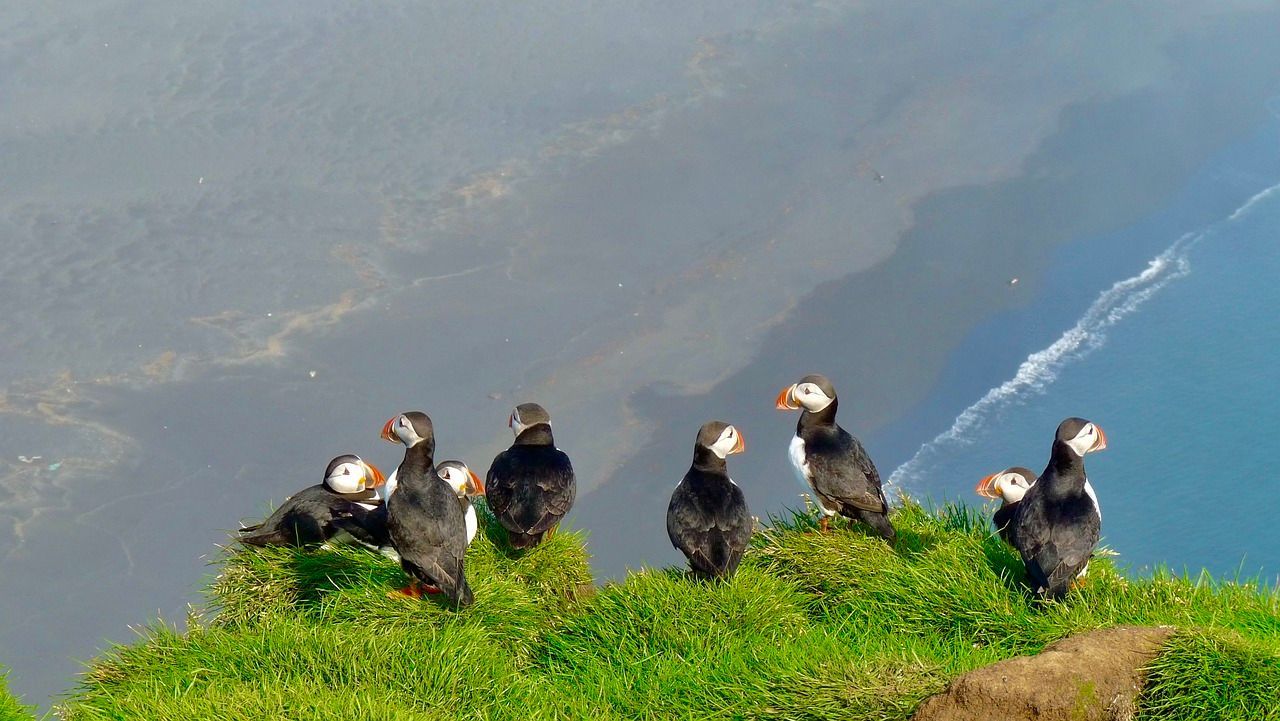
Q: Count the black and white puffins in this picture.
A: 8